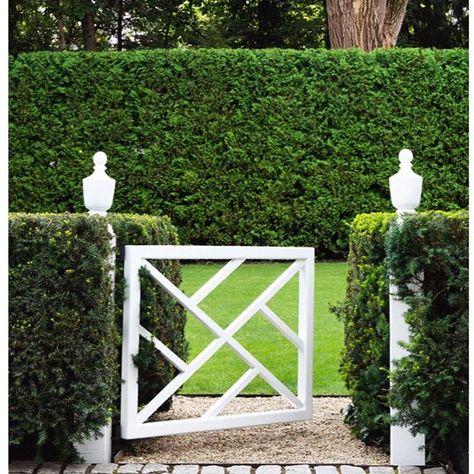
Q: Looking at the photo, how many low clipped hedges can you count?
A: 2